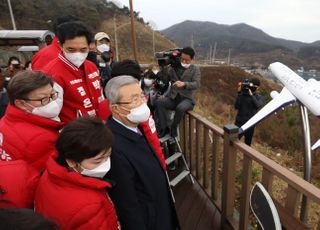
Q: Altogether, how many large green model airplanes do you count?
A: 0